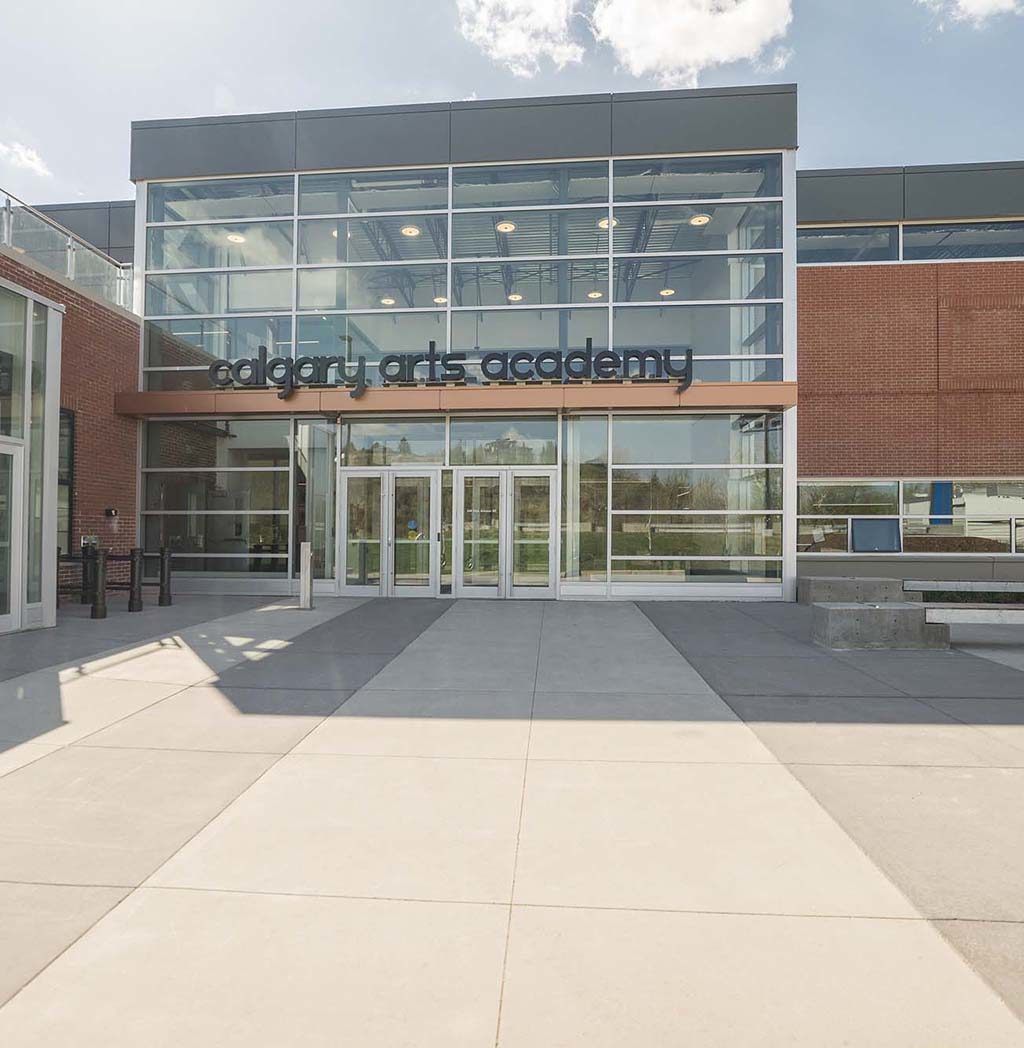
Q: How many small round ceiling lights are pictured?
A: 11